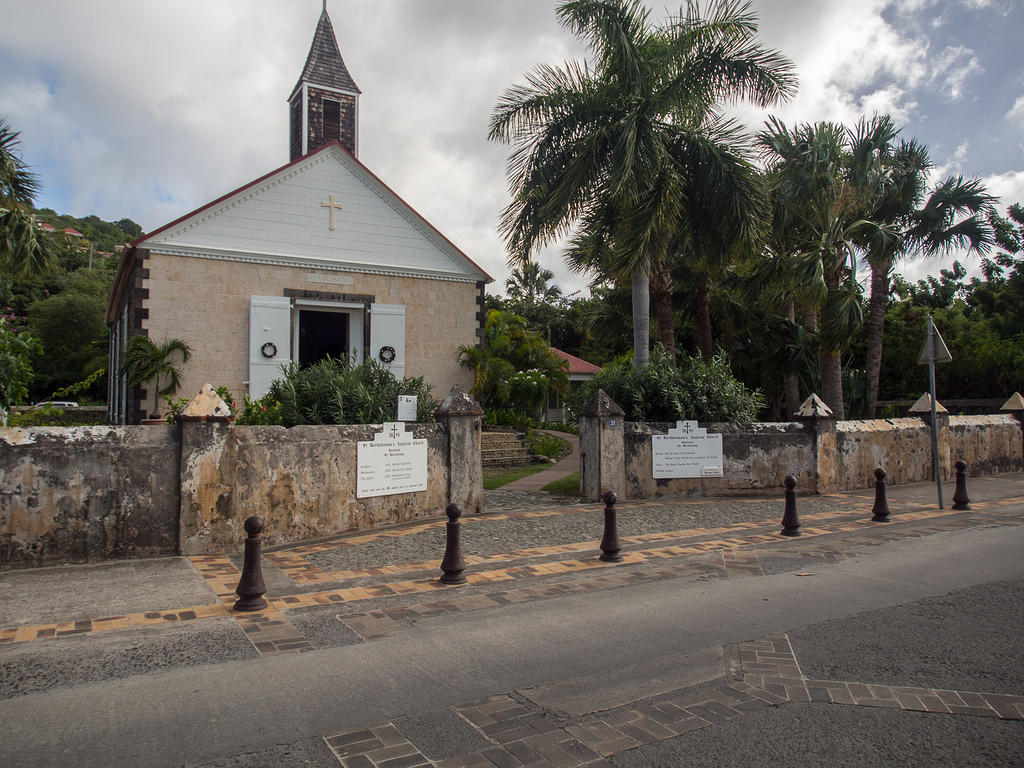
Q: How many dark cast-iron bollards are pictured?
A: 6